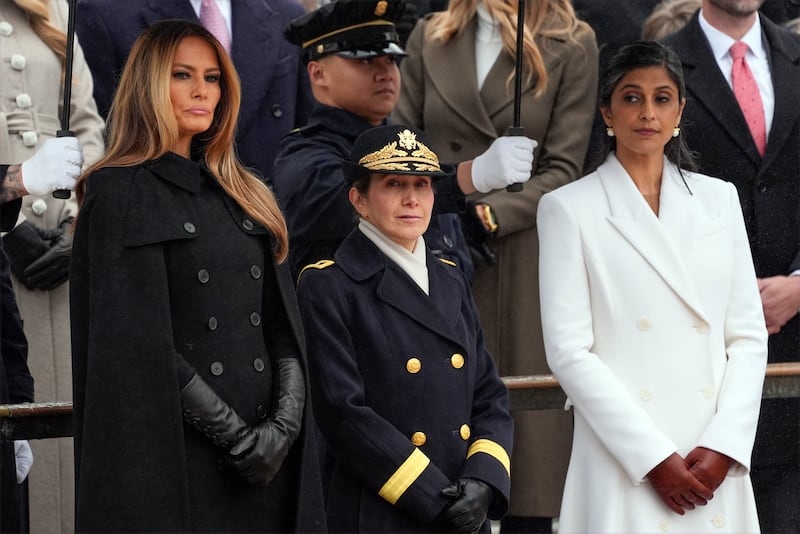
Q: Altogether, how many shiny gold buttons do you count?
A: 4